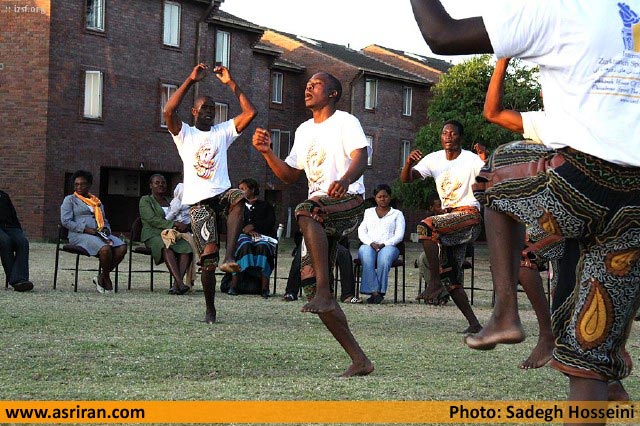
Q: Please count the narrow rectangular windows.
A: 12